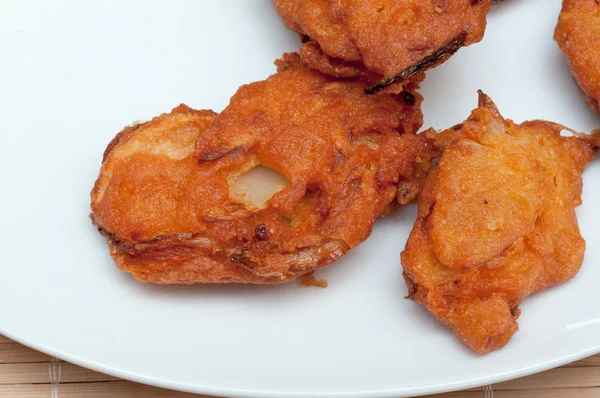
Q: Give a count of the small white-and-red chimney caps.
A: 0